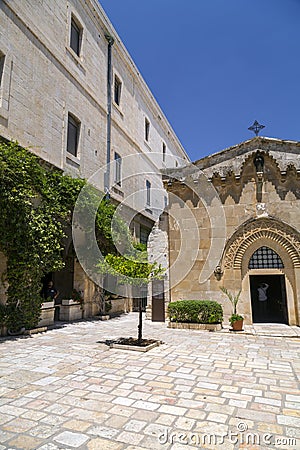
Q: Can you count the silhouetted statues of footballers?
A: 0